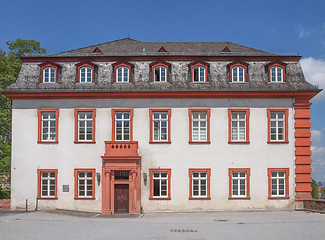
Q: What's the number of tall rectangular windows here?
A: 13